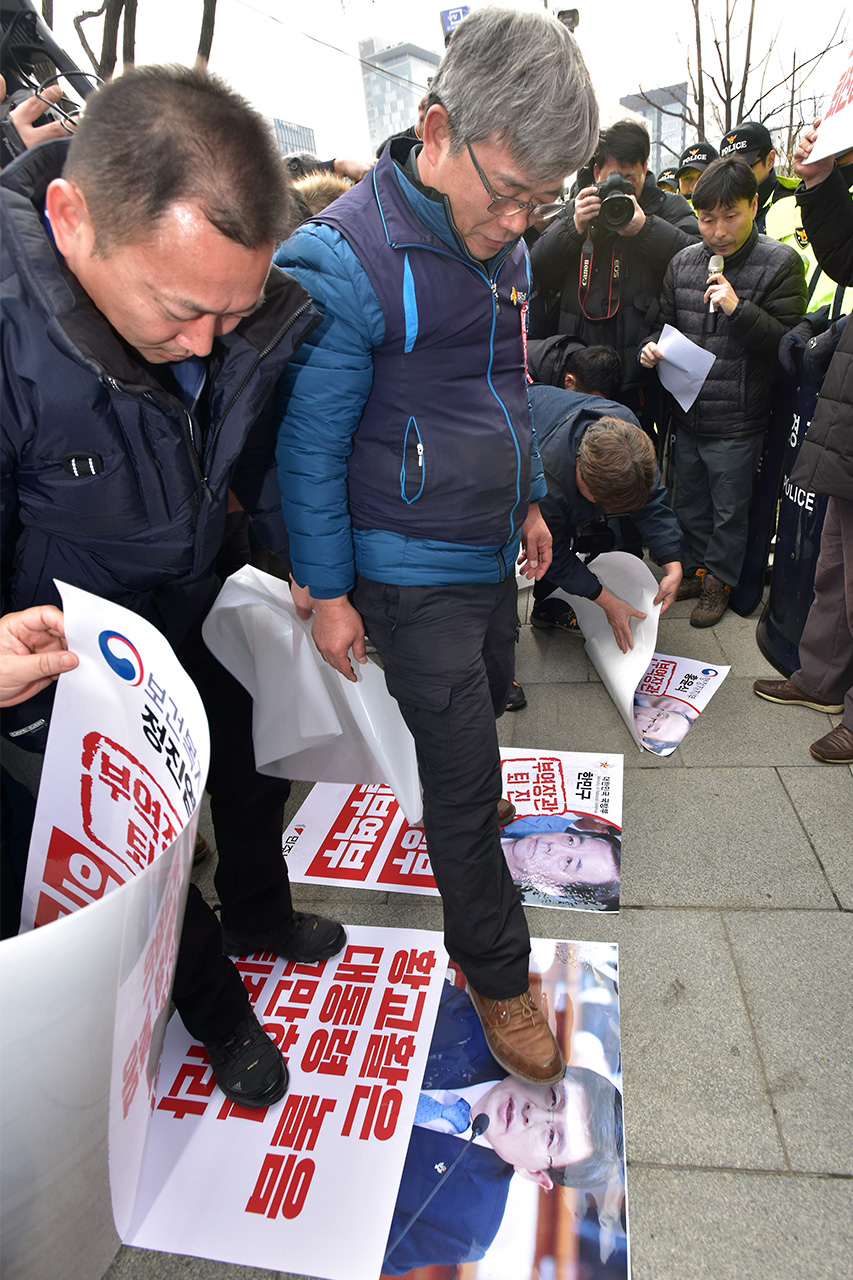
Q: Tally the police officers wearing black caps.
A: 3